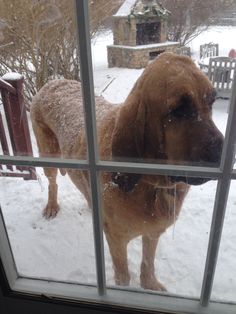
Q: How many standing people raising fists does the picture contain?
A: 0